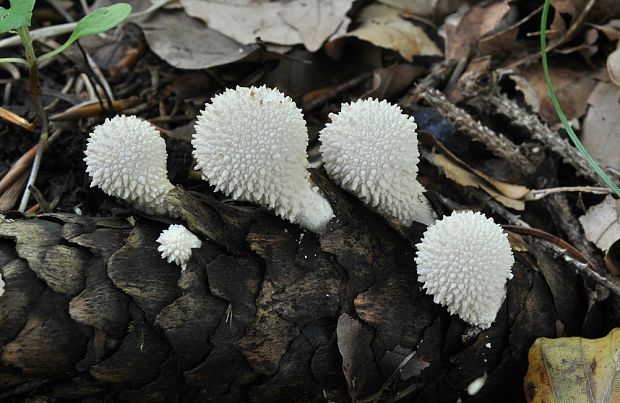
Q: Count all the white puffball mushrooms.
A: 5